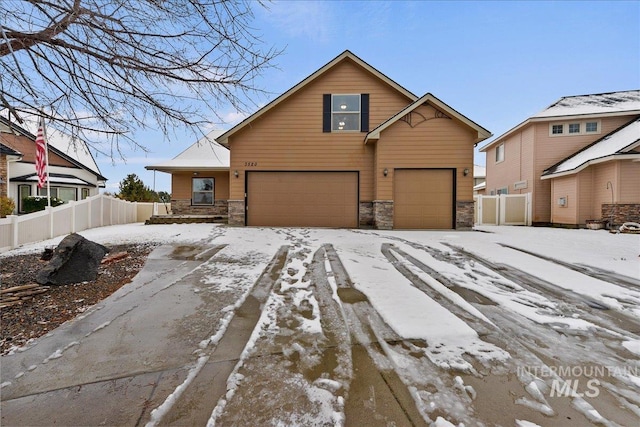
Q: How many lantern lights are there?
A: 3